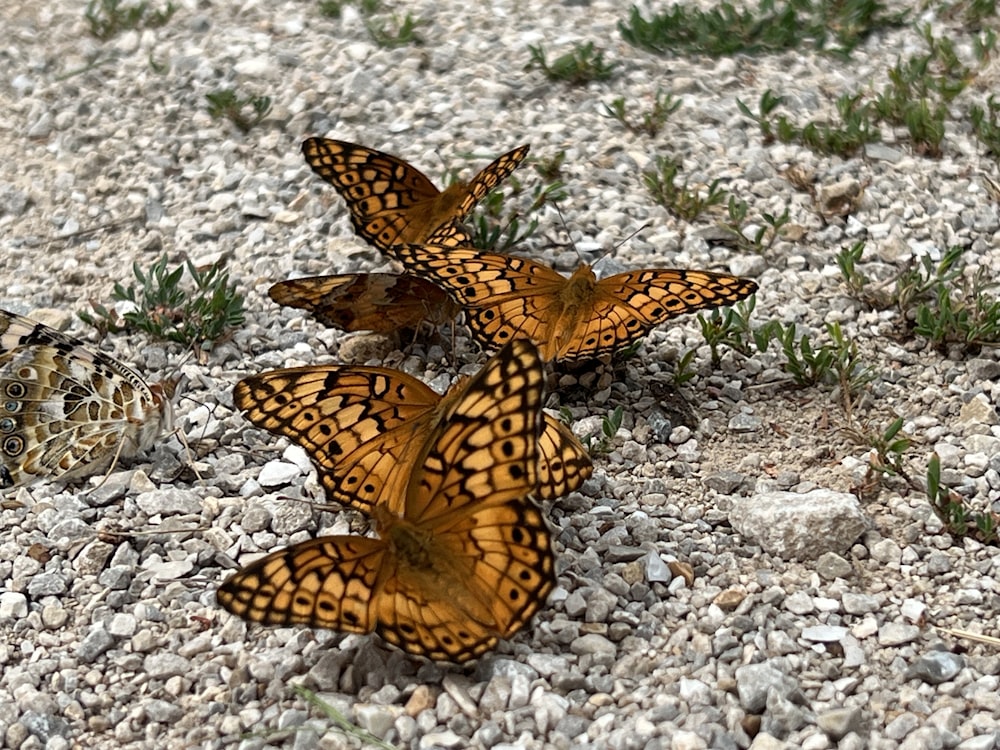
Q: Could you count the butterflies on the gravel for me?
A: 6